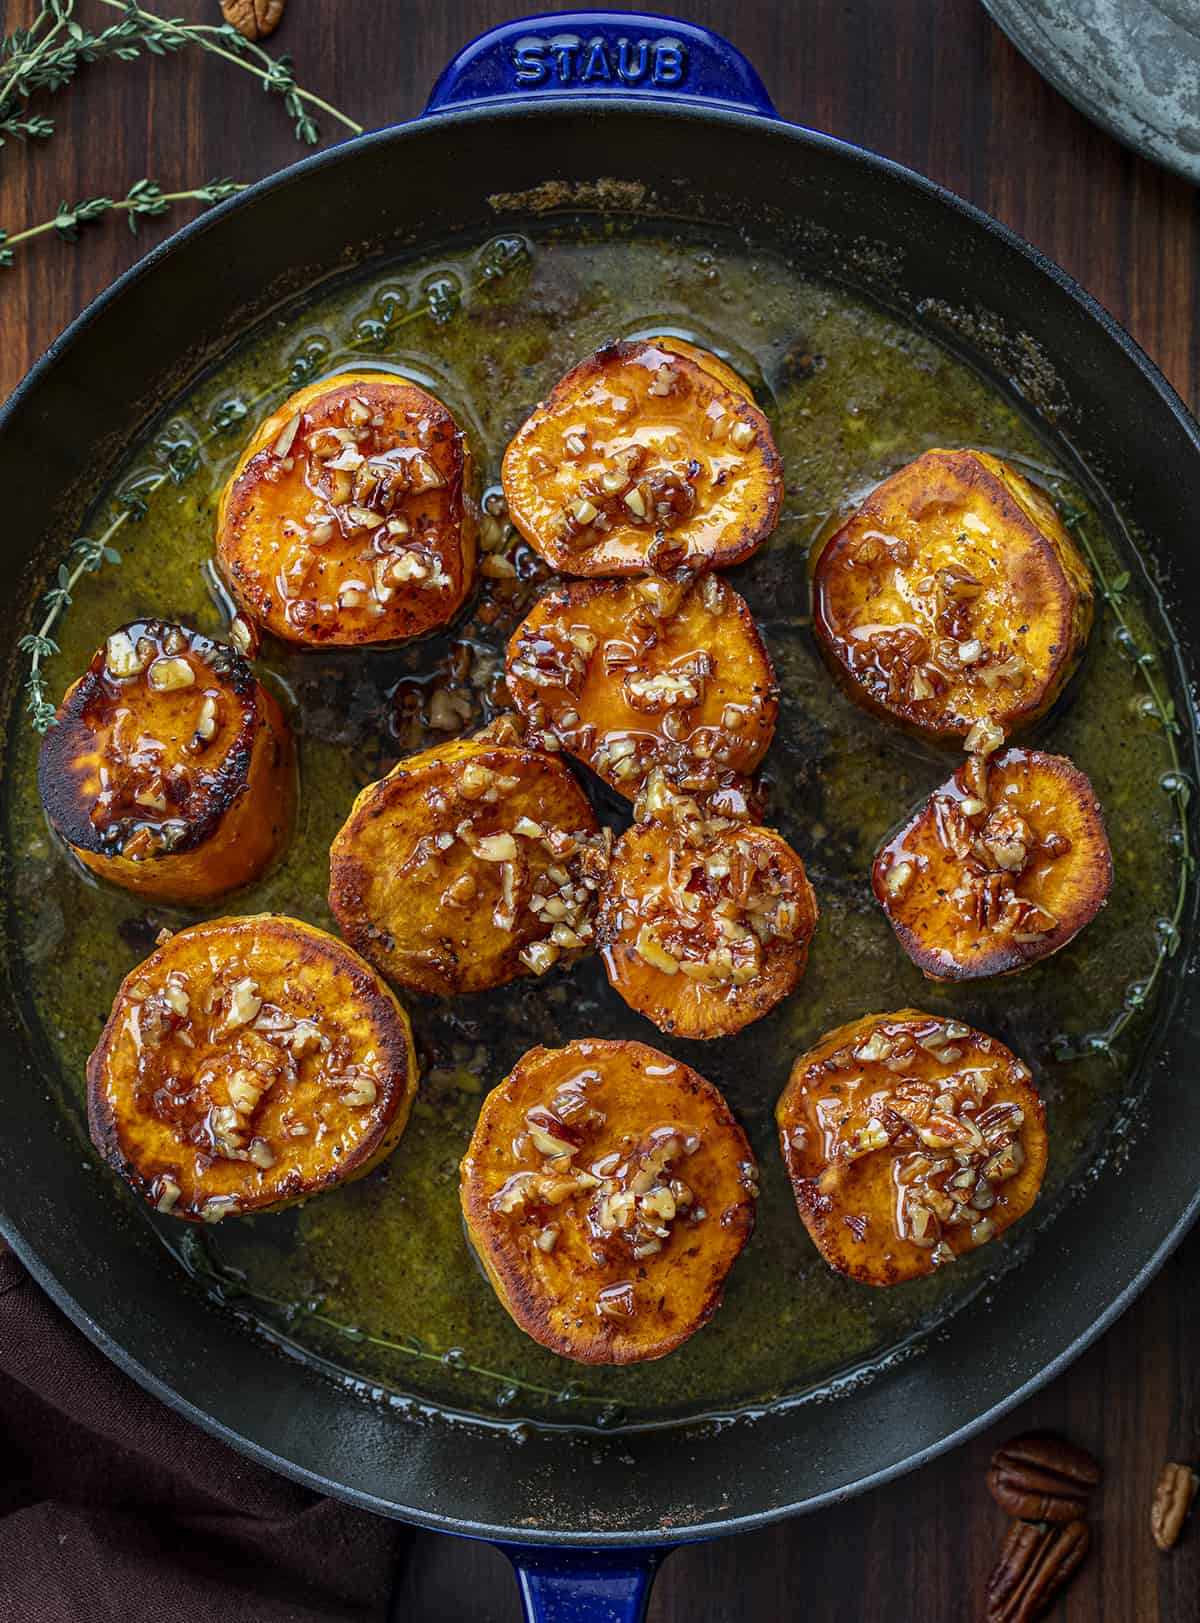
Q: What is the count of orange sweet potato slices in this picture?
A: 11